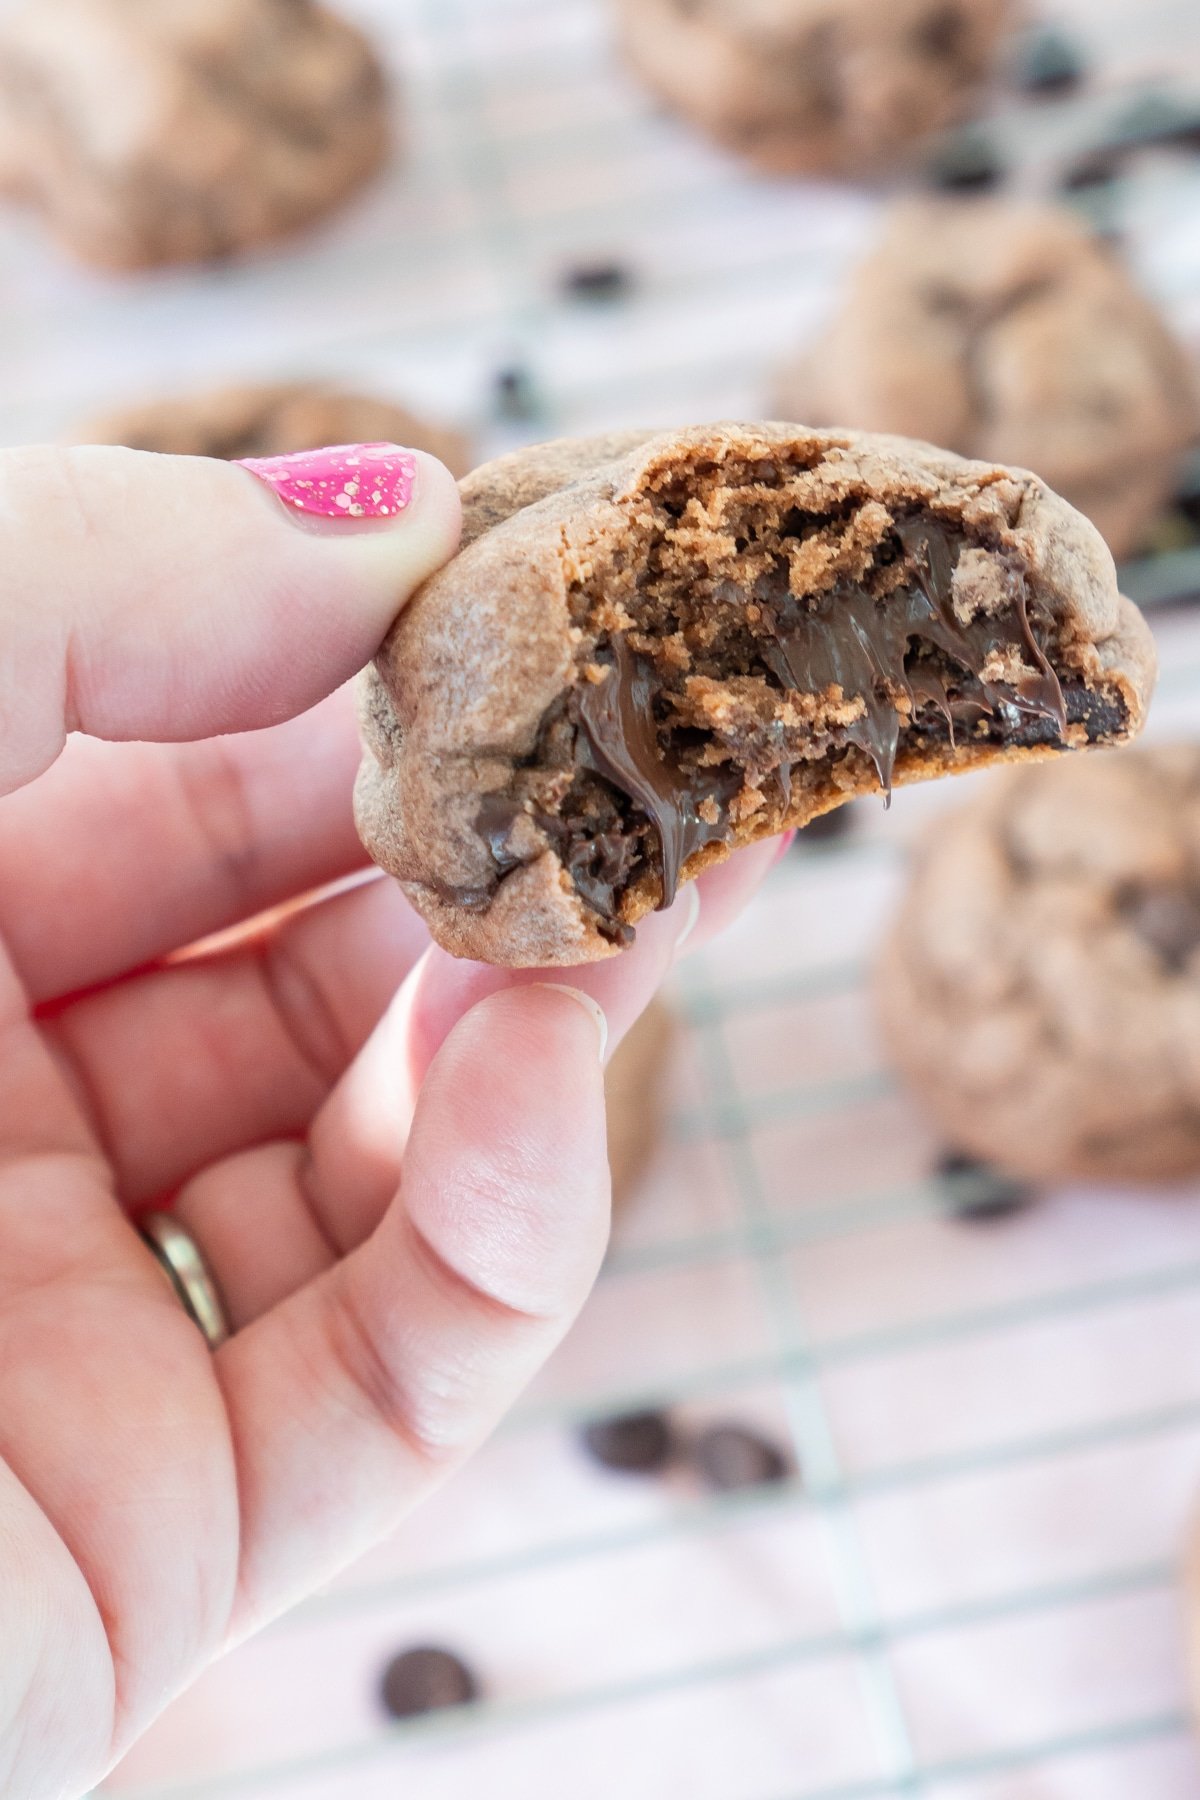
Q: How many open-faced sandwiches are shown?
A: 0